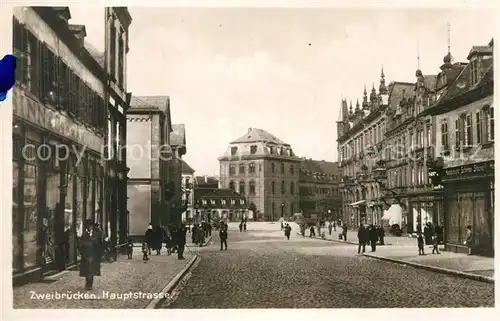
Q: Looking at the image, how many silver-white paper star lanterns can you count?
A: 0